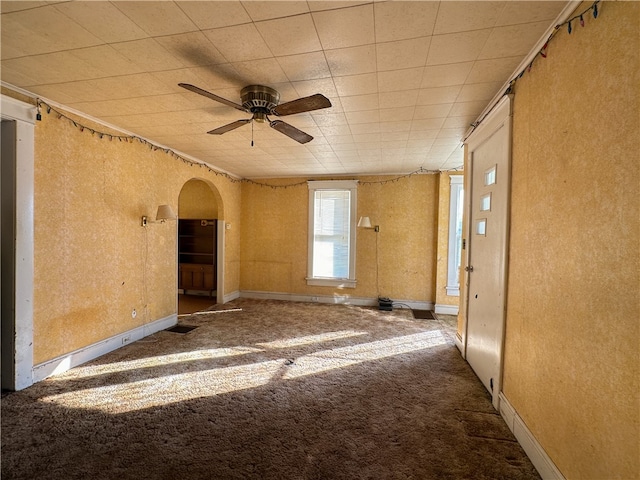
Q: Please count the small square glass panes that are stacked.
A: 3